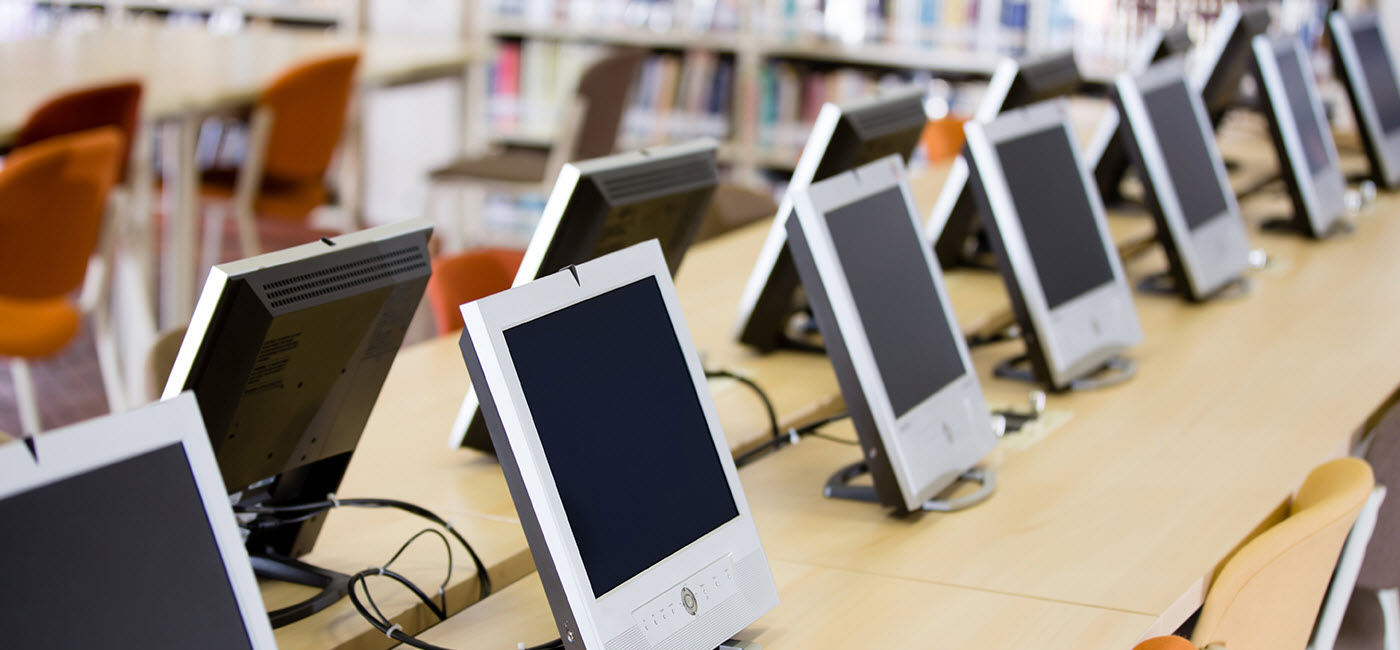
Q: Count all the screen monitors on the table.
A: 13